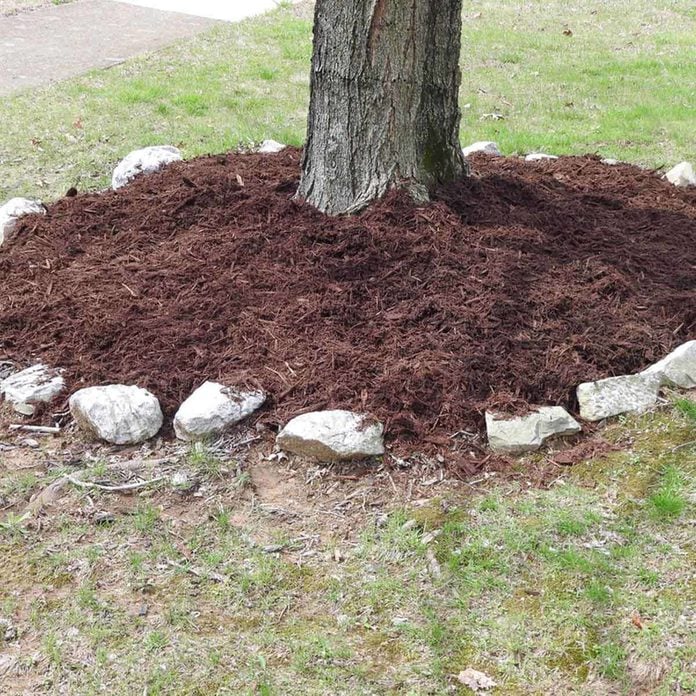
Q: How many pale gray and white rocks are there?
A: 14